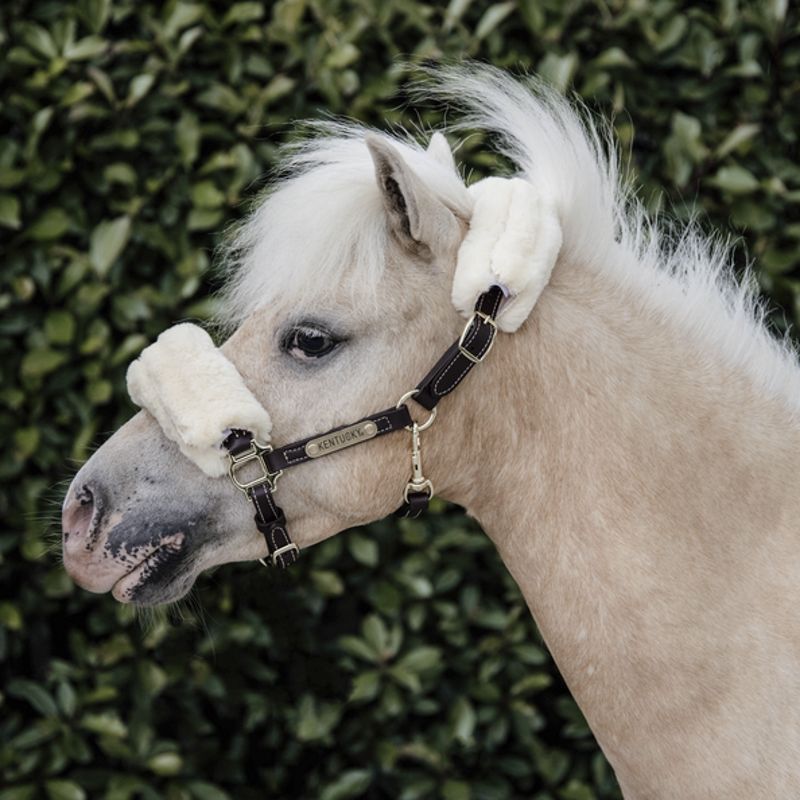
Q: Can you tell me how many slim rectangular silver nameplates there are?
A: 1